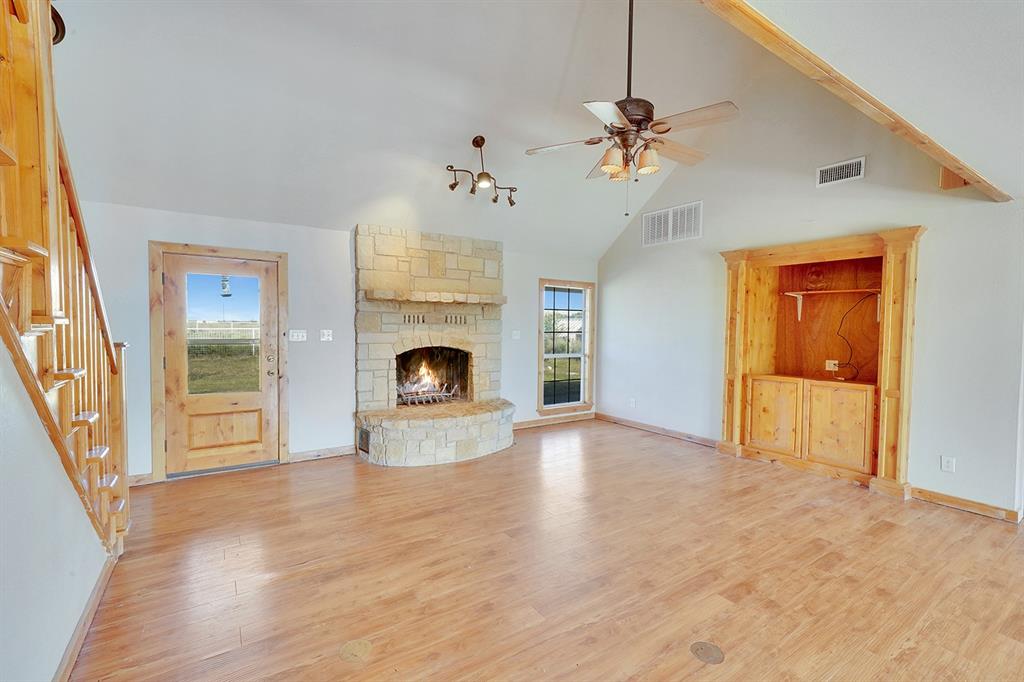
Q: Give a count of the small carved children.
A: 0